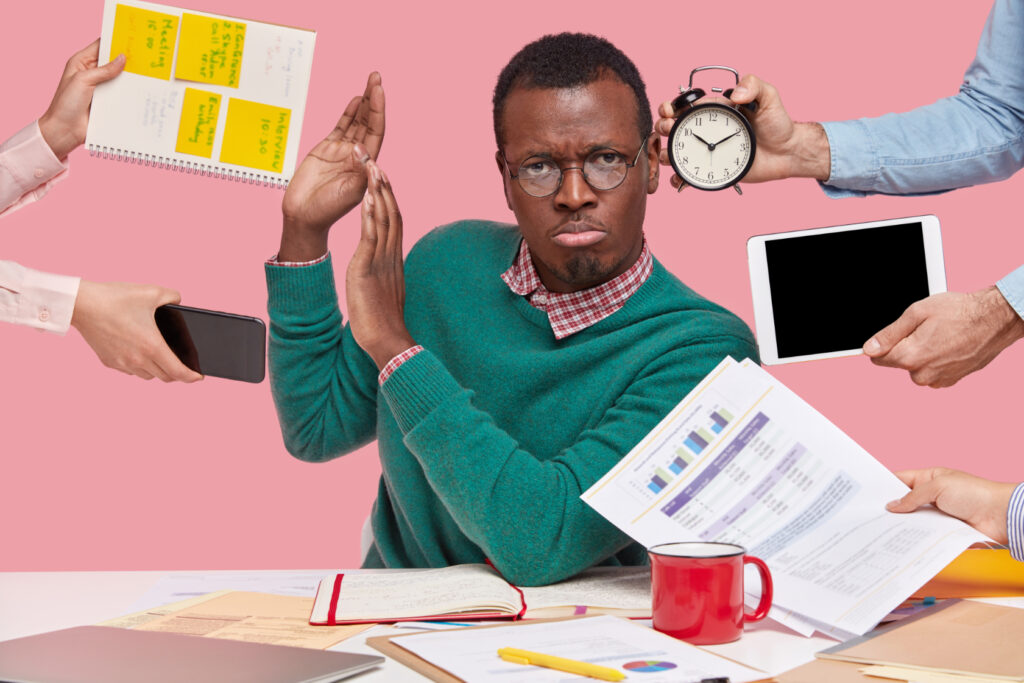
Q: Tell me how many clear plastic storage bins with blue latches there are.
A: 0